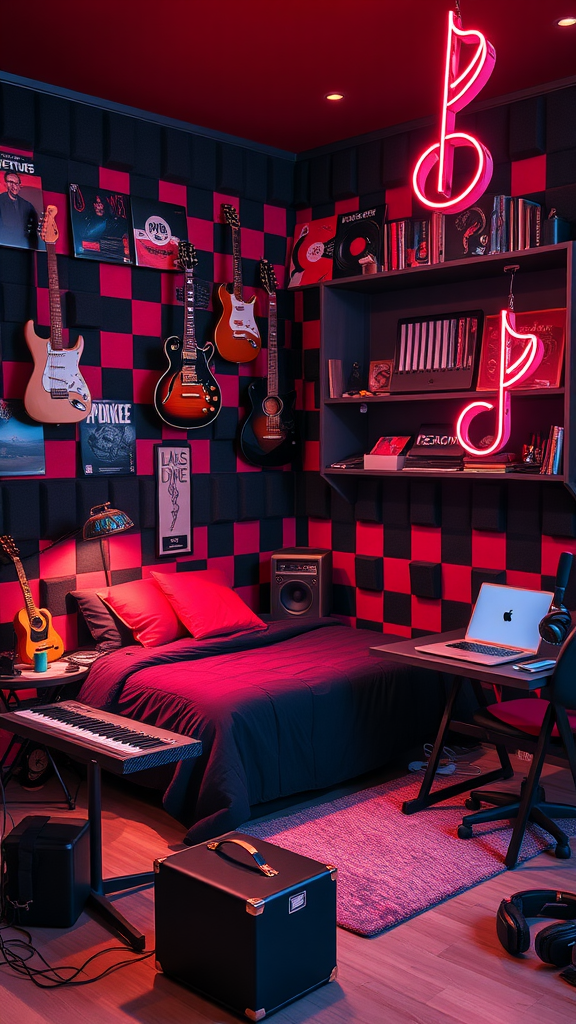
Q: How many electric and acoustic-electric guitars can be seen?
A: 4